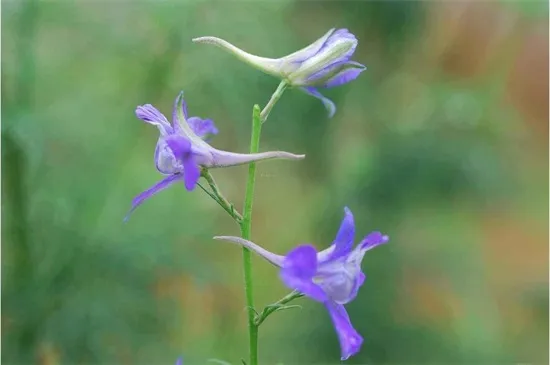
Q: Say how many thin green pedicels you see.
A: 3